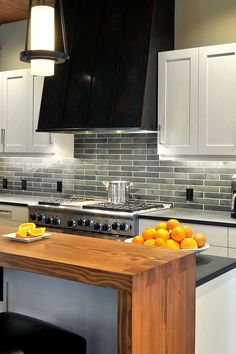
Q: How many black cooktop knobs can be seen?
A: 11